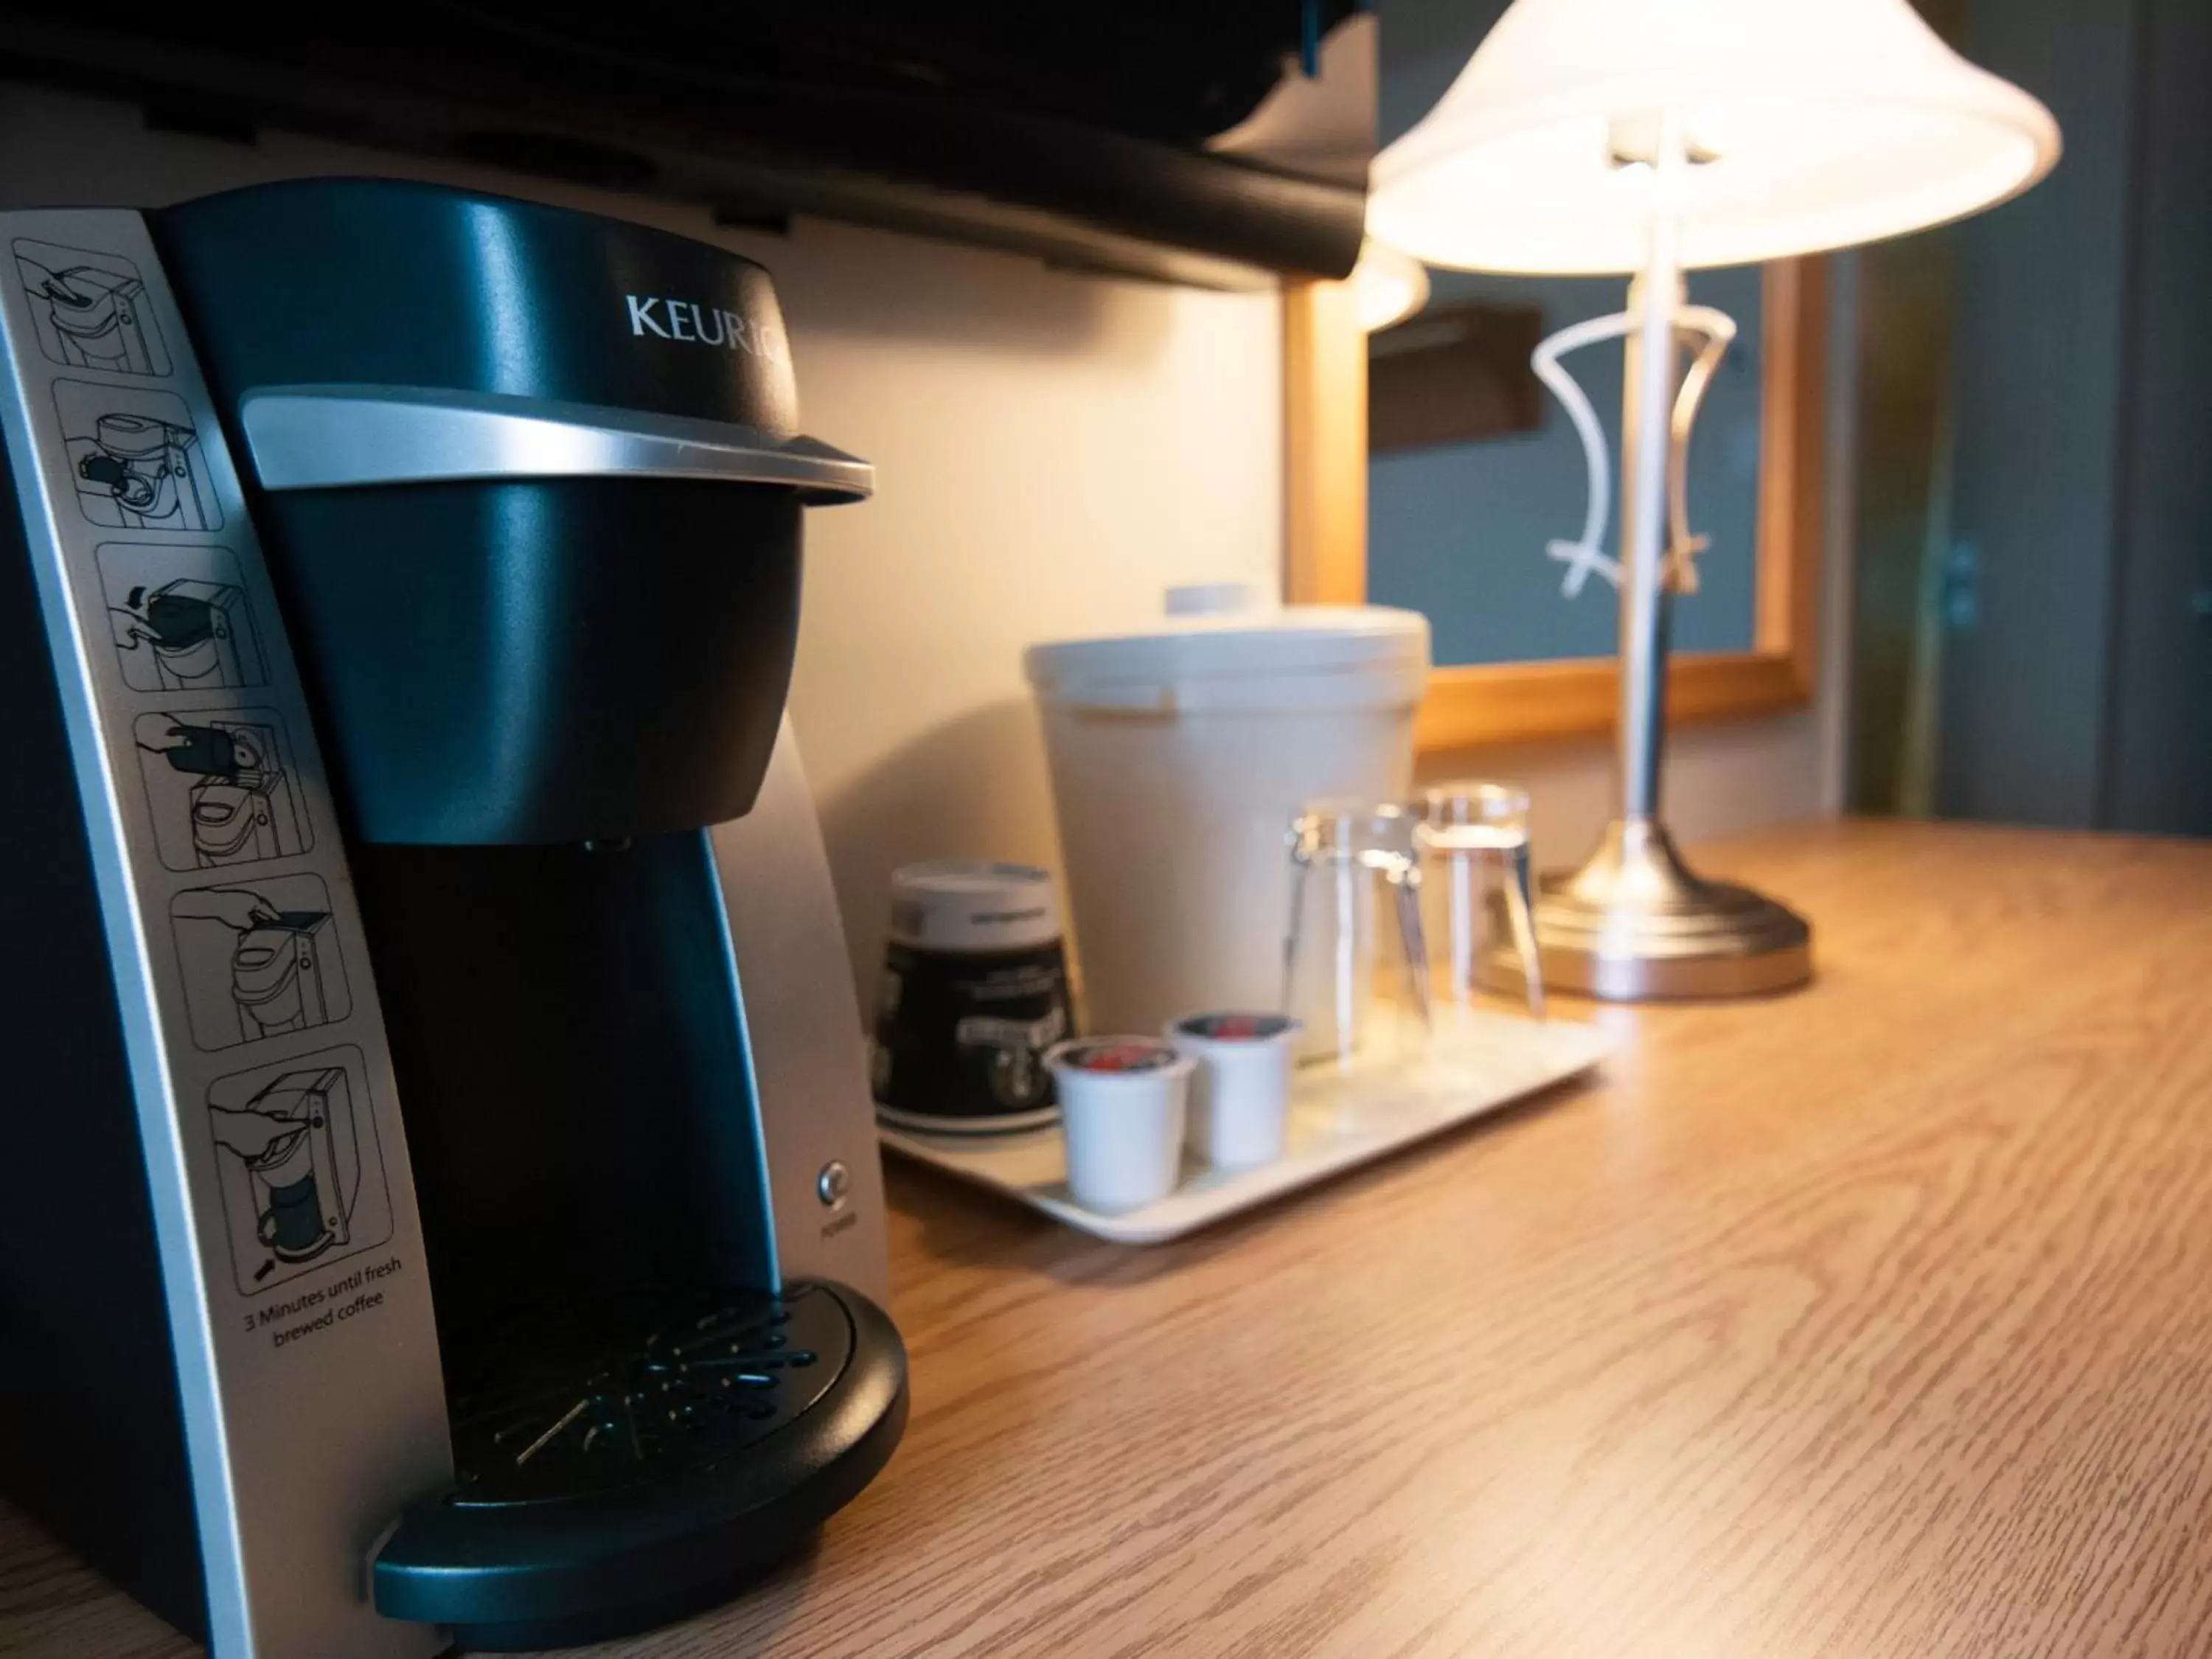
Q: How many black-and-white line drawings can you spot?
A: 6